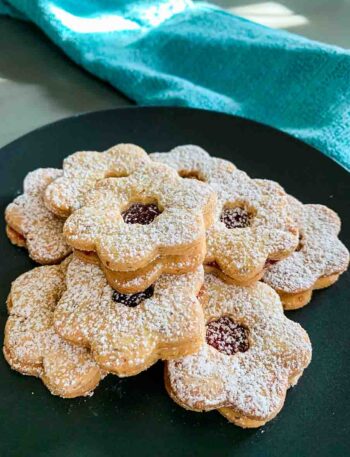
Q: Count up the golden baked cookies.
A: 9